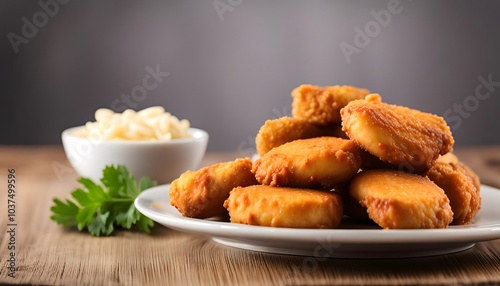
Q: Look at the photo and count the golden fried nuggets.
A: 8